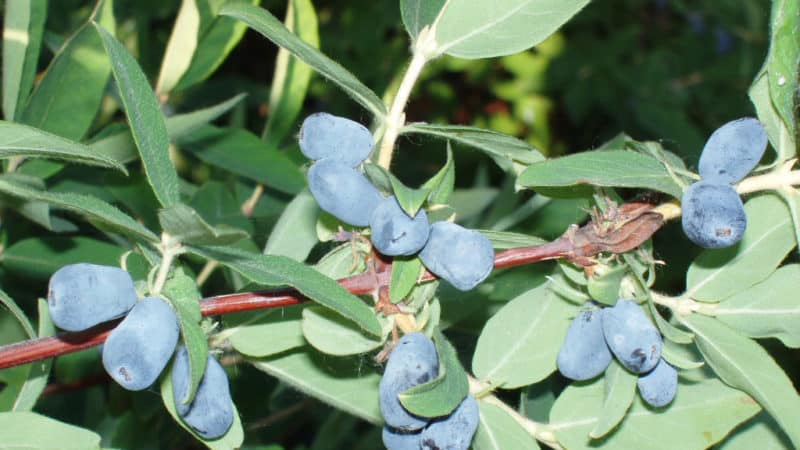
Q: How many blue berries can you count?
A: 15